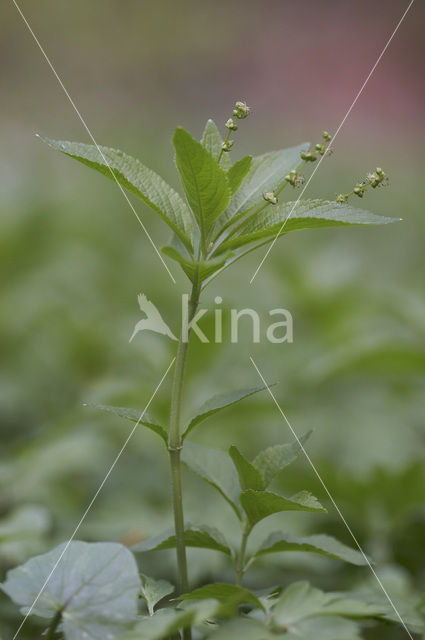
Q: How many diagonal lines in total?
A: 4